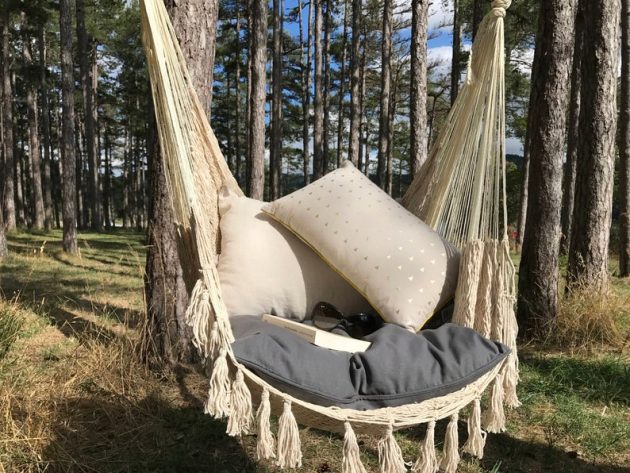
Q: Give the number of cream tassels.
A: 14